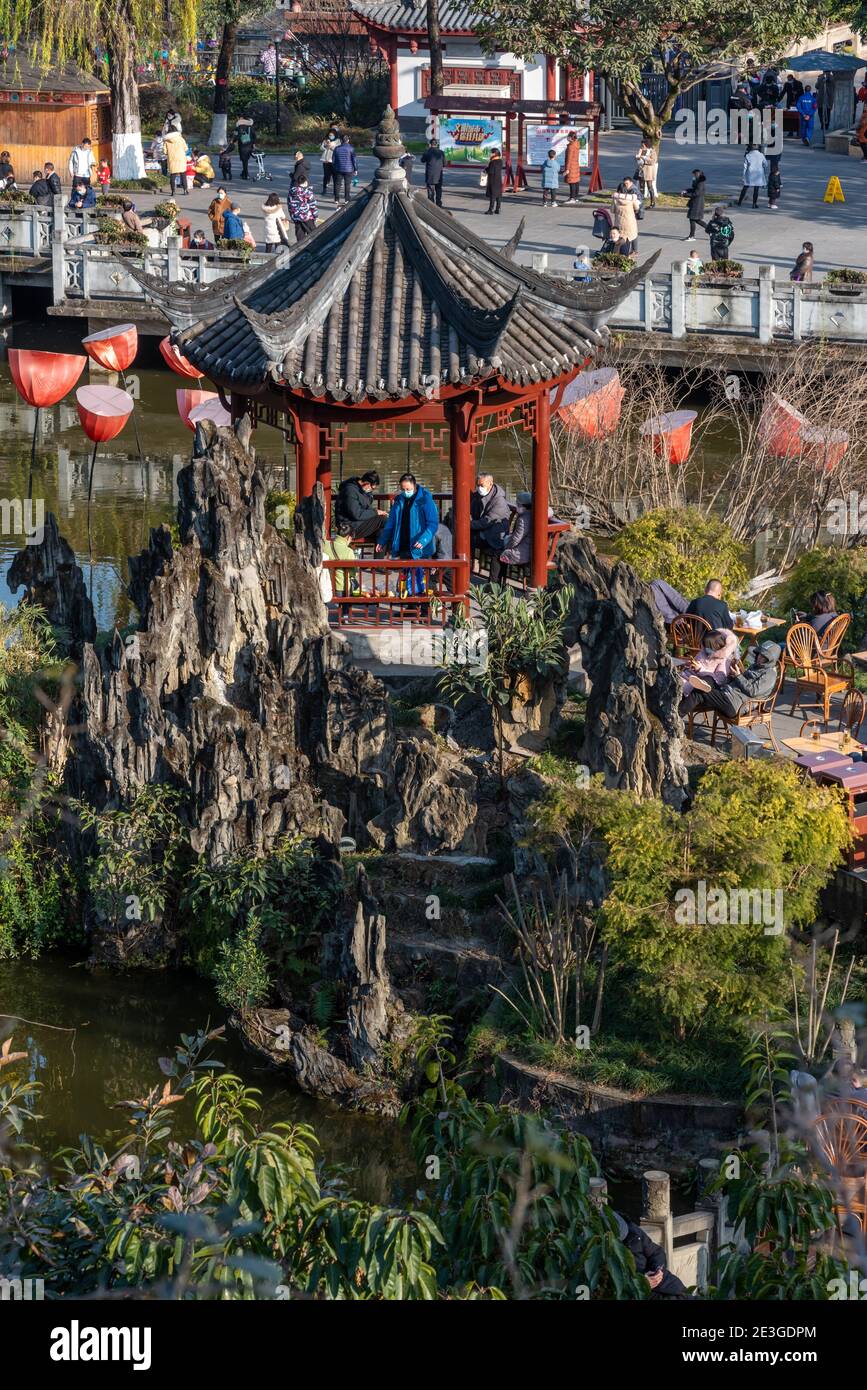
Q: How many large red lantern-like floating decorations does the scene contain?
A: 10